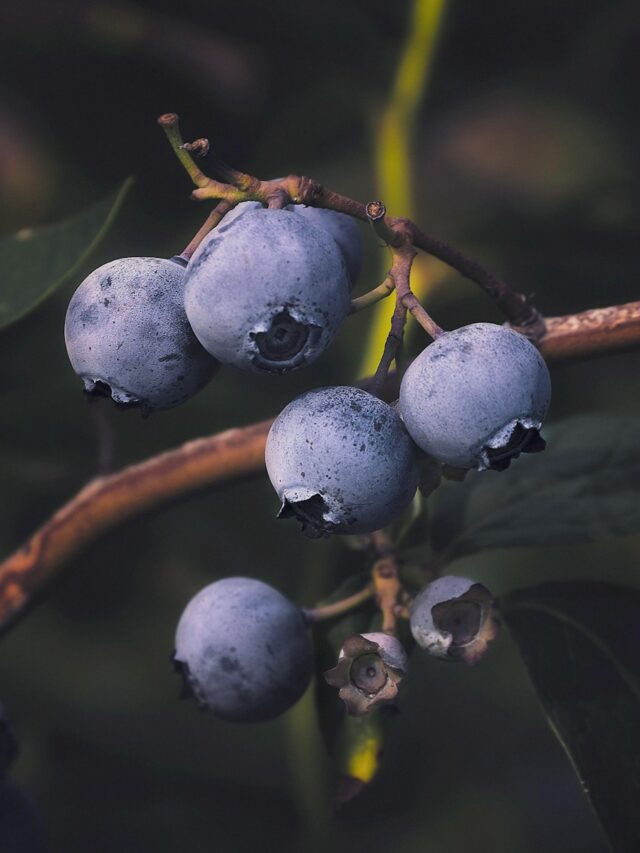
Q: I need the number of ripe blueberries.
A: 6